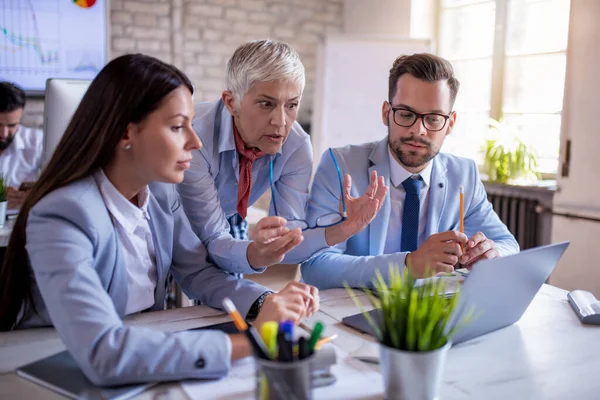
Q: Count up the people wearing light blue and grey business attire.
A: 3